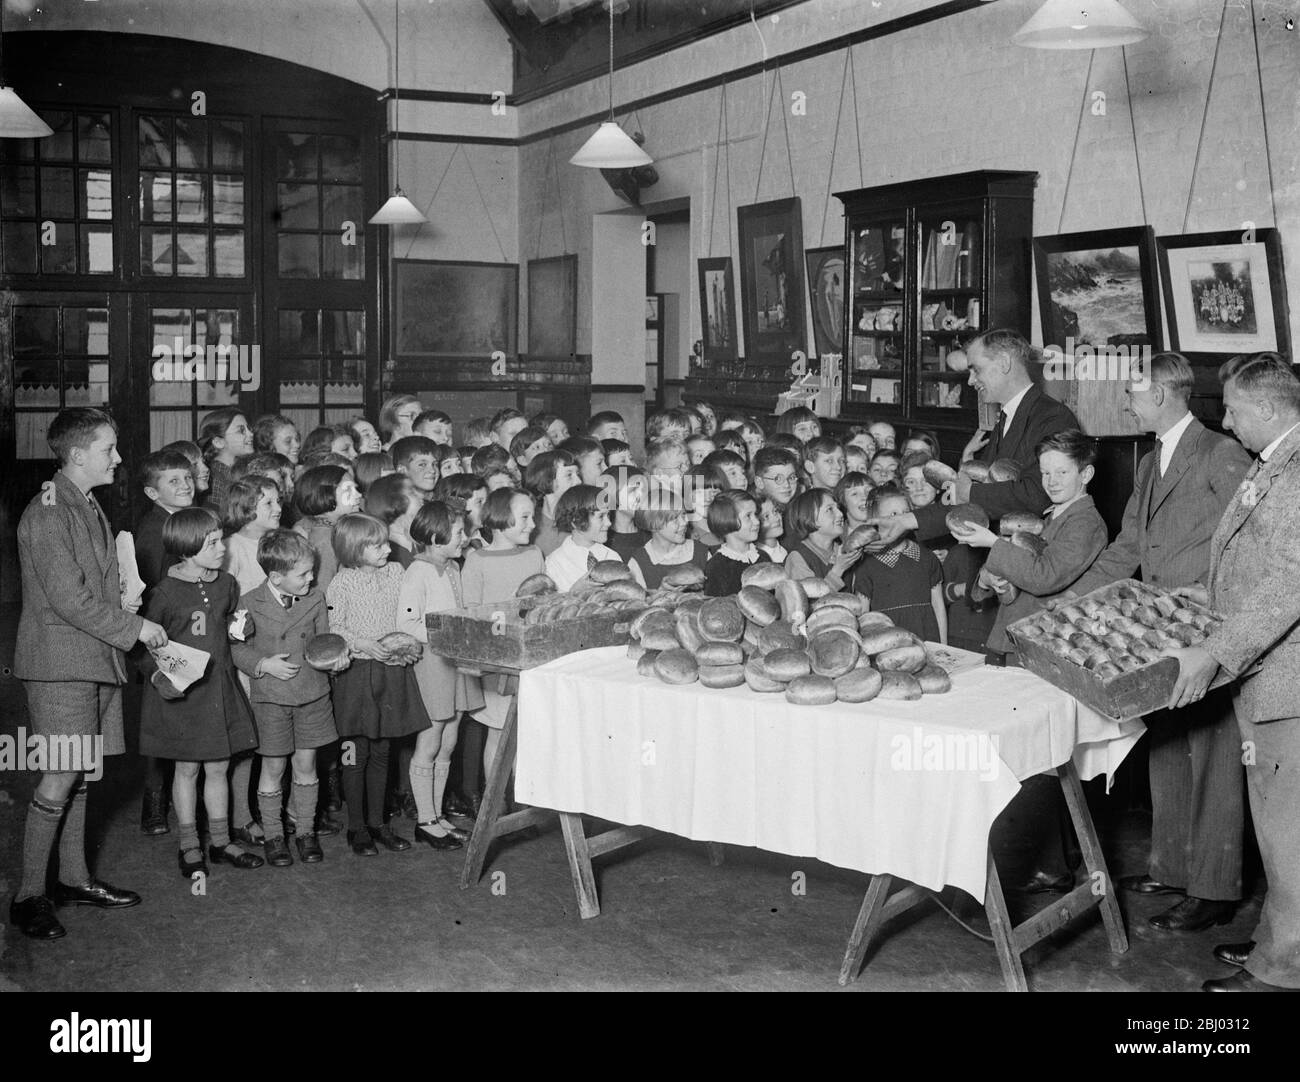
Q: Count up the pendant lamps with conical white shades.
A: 4